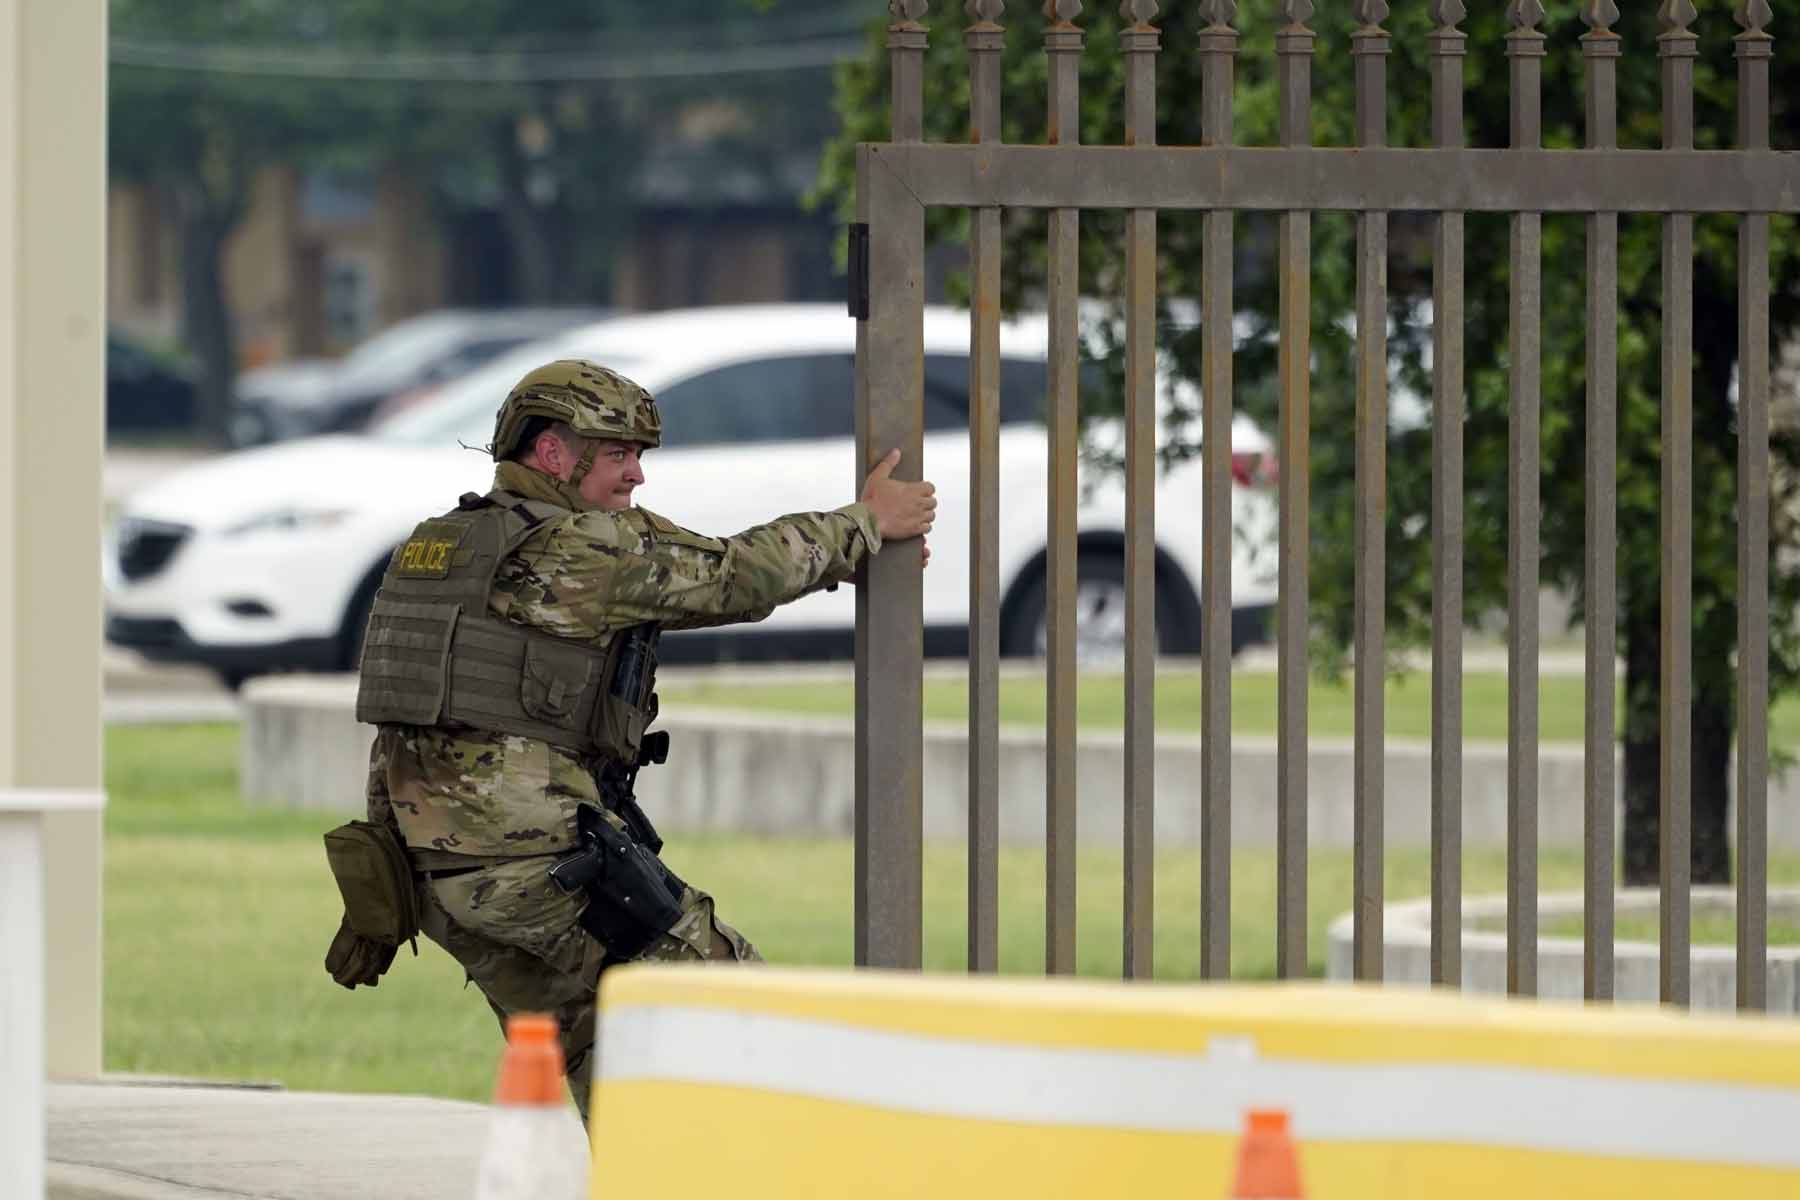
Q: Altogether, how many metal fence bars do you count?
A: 12